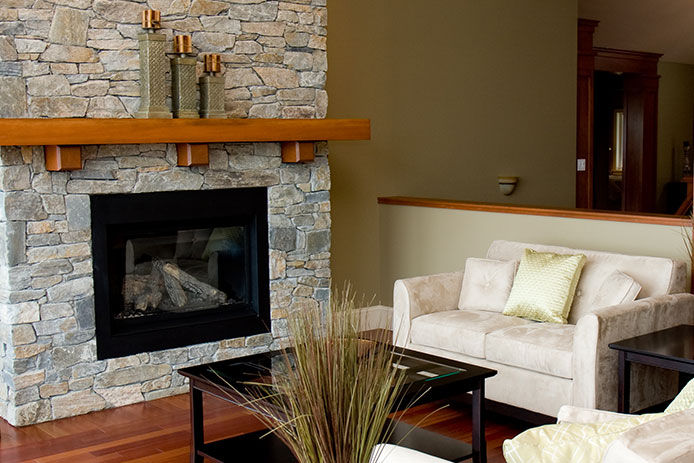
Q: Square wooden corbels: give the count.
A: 3